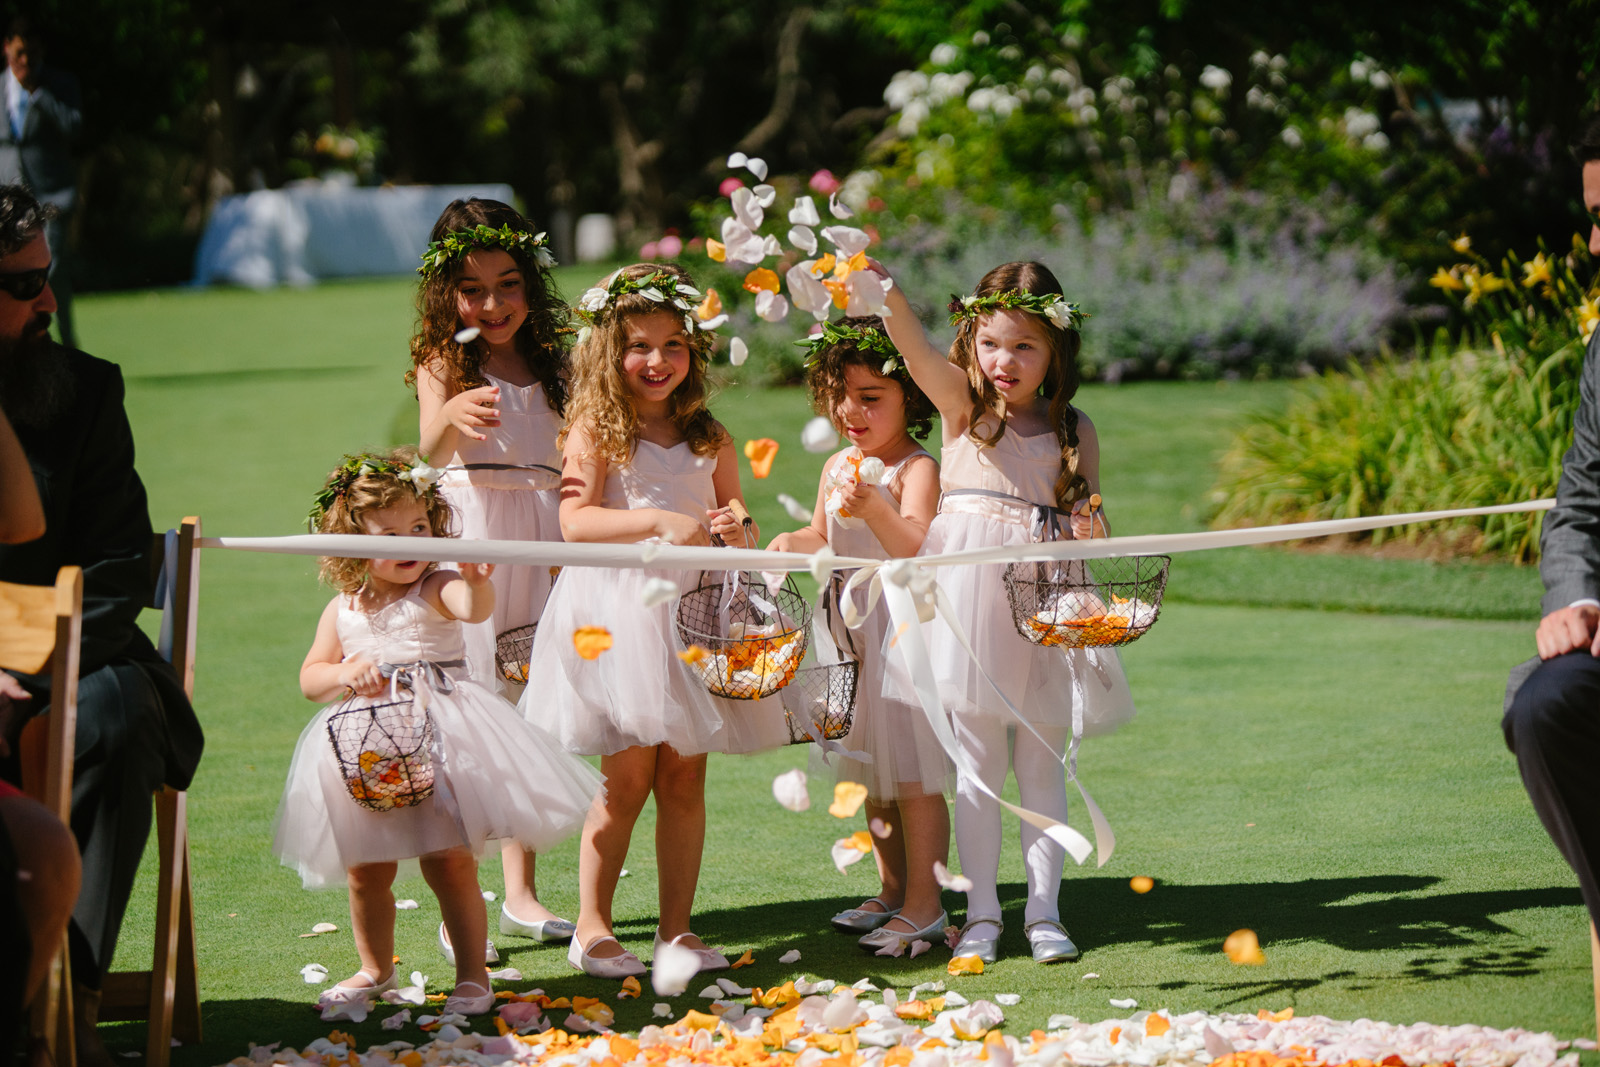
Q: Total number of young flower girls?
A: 5